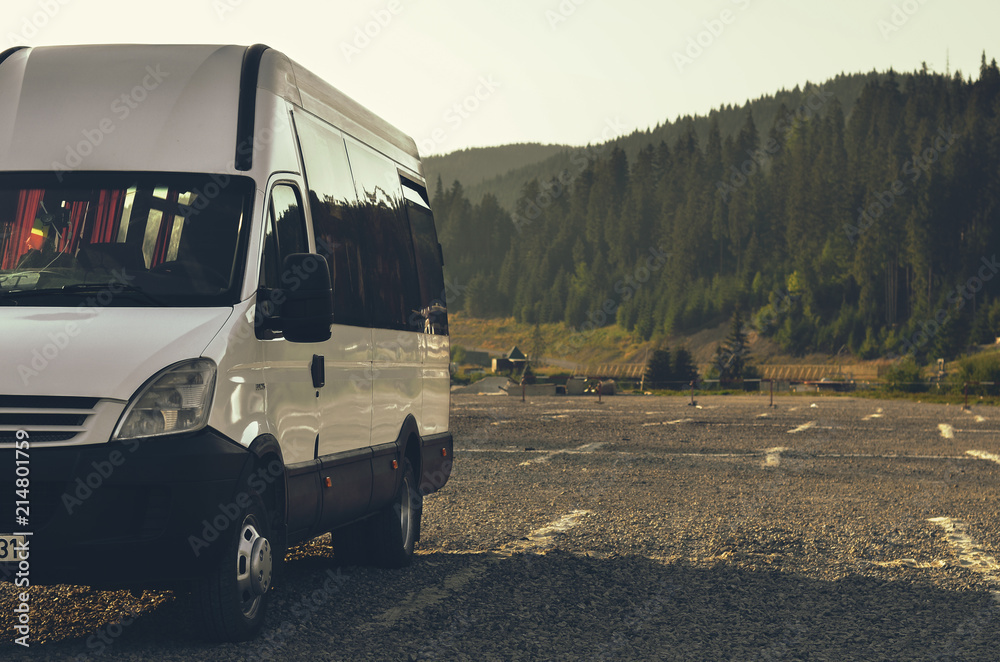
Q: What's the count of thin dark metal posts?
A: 5